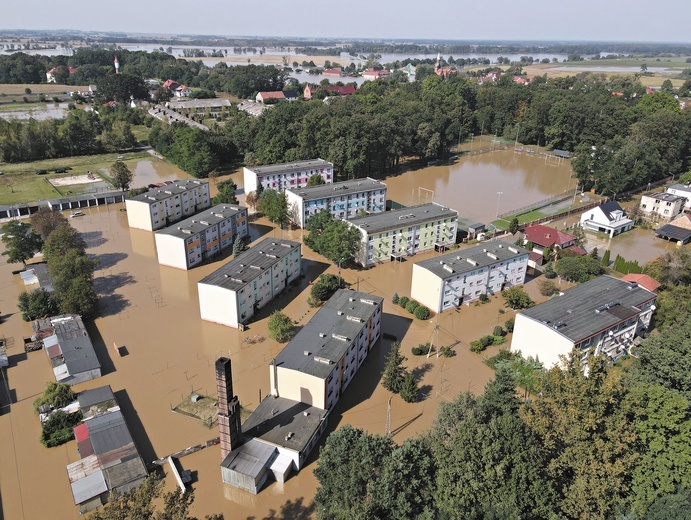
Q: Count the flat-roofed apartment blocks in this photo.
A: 9